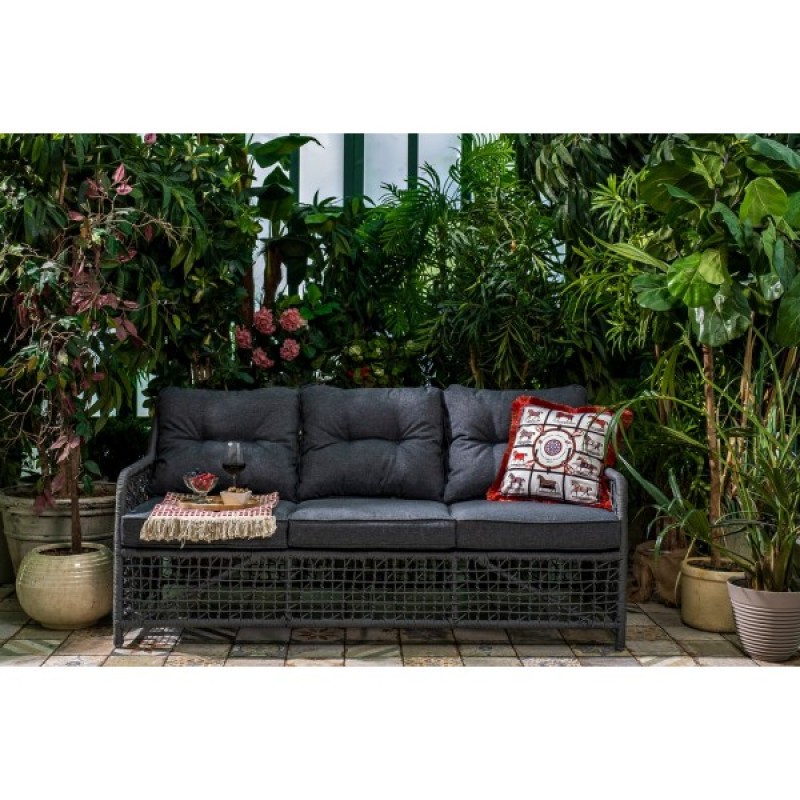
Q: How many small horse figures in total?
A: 10